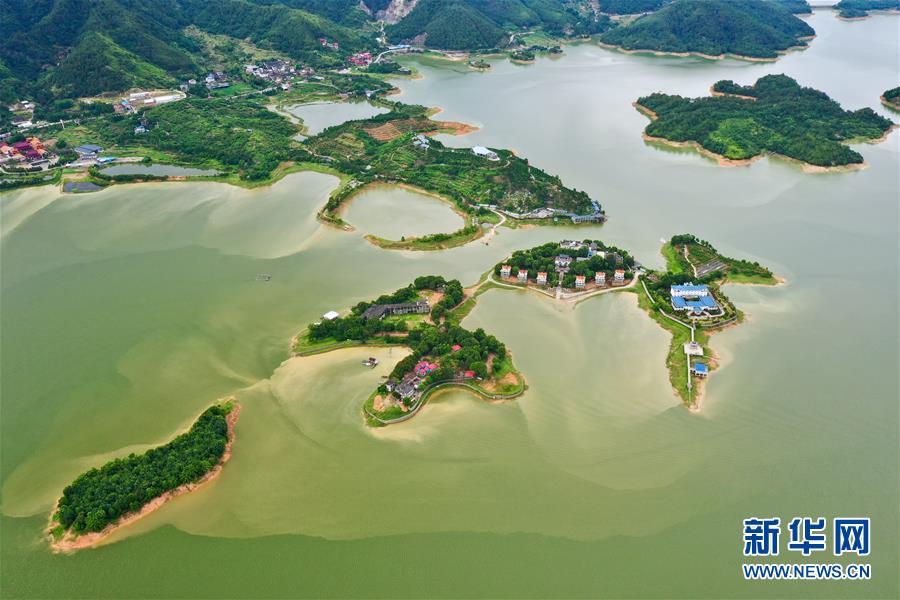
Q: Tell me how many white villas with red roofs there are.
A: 6